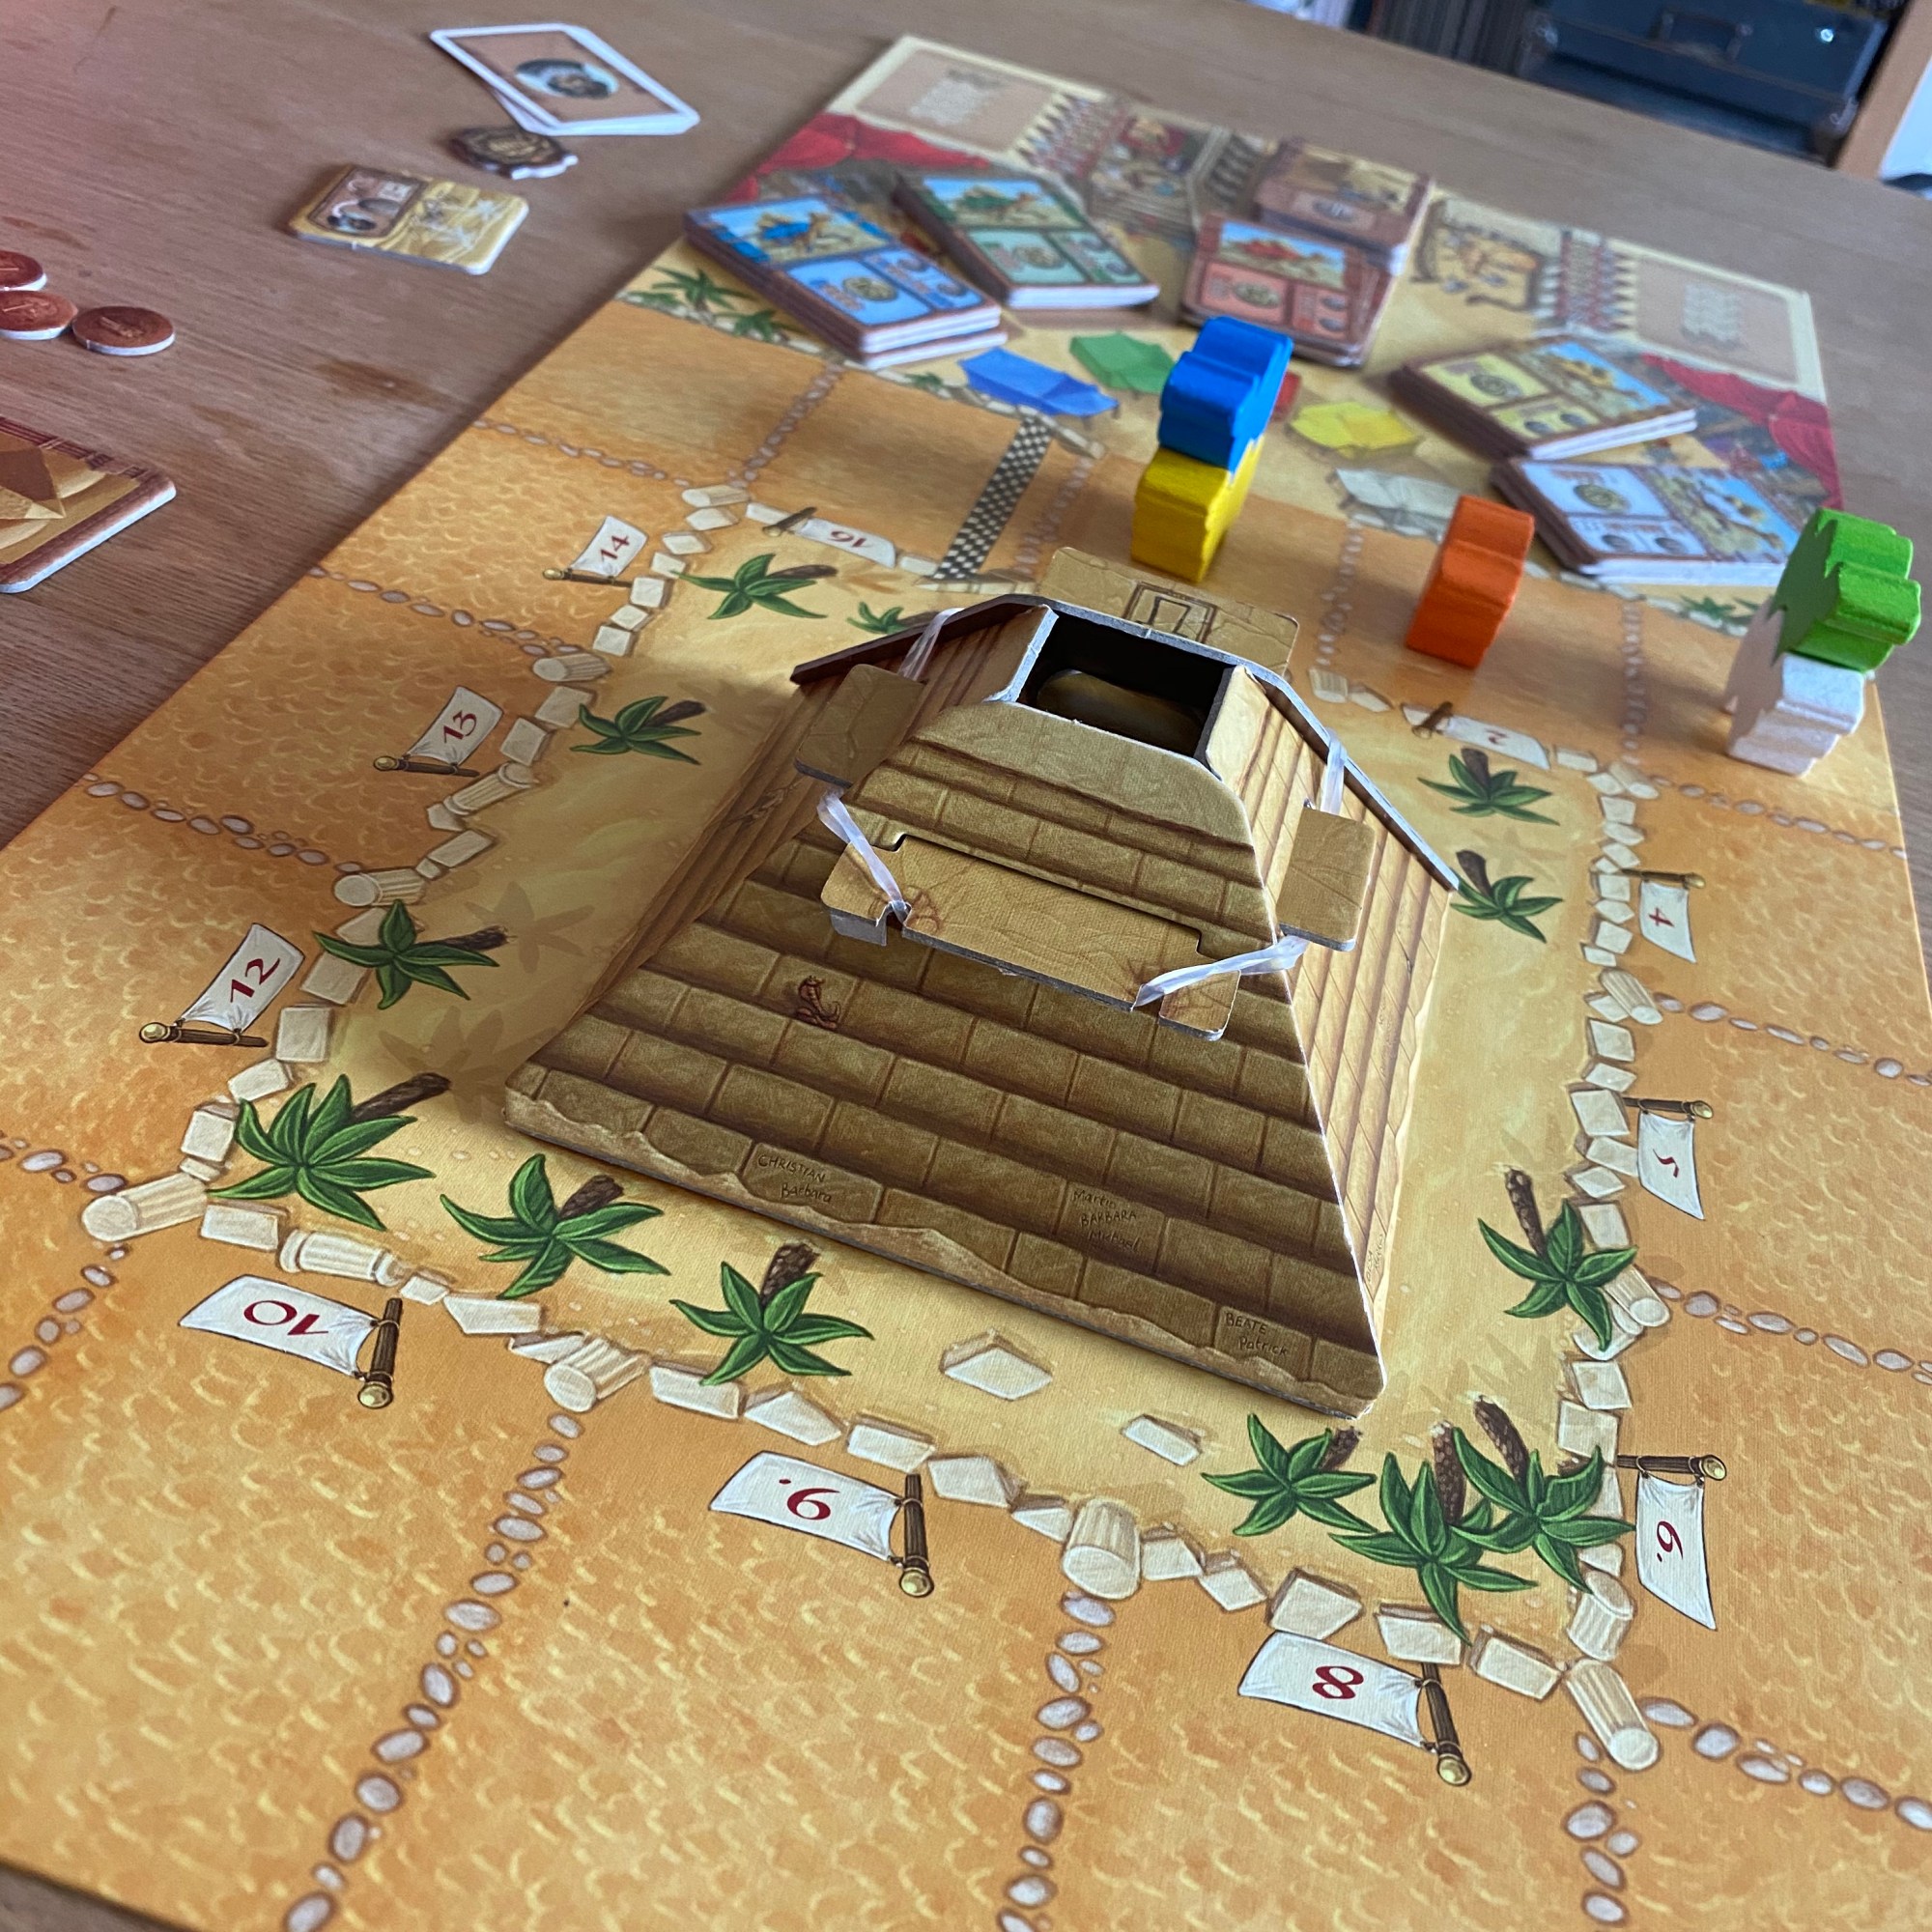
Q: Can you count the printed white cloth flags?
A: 11